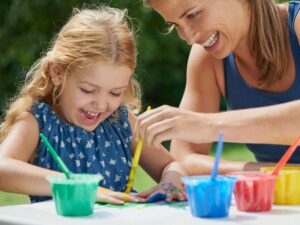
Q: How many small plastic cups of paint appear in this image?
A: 4